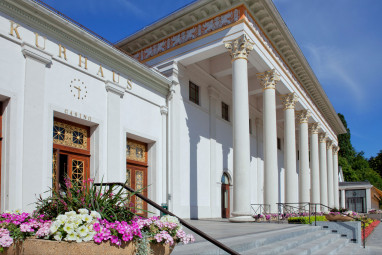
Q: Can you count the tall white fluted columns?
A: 8